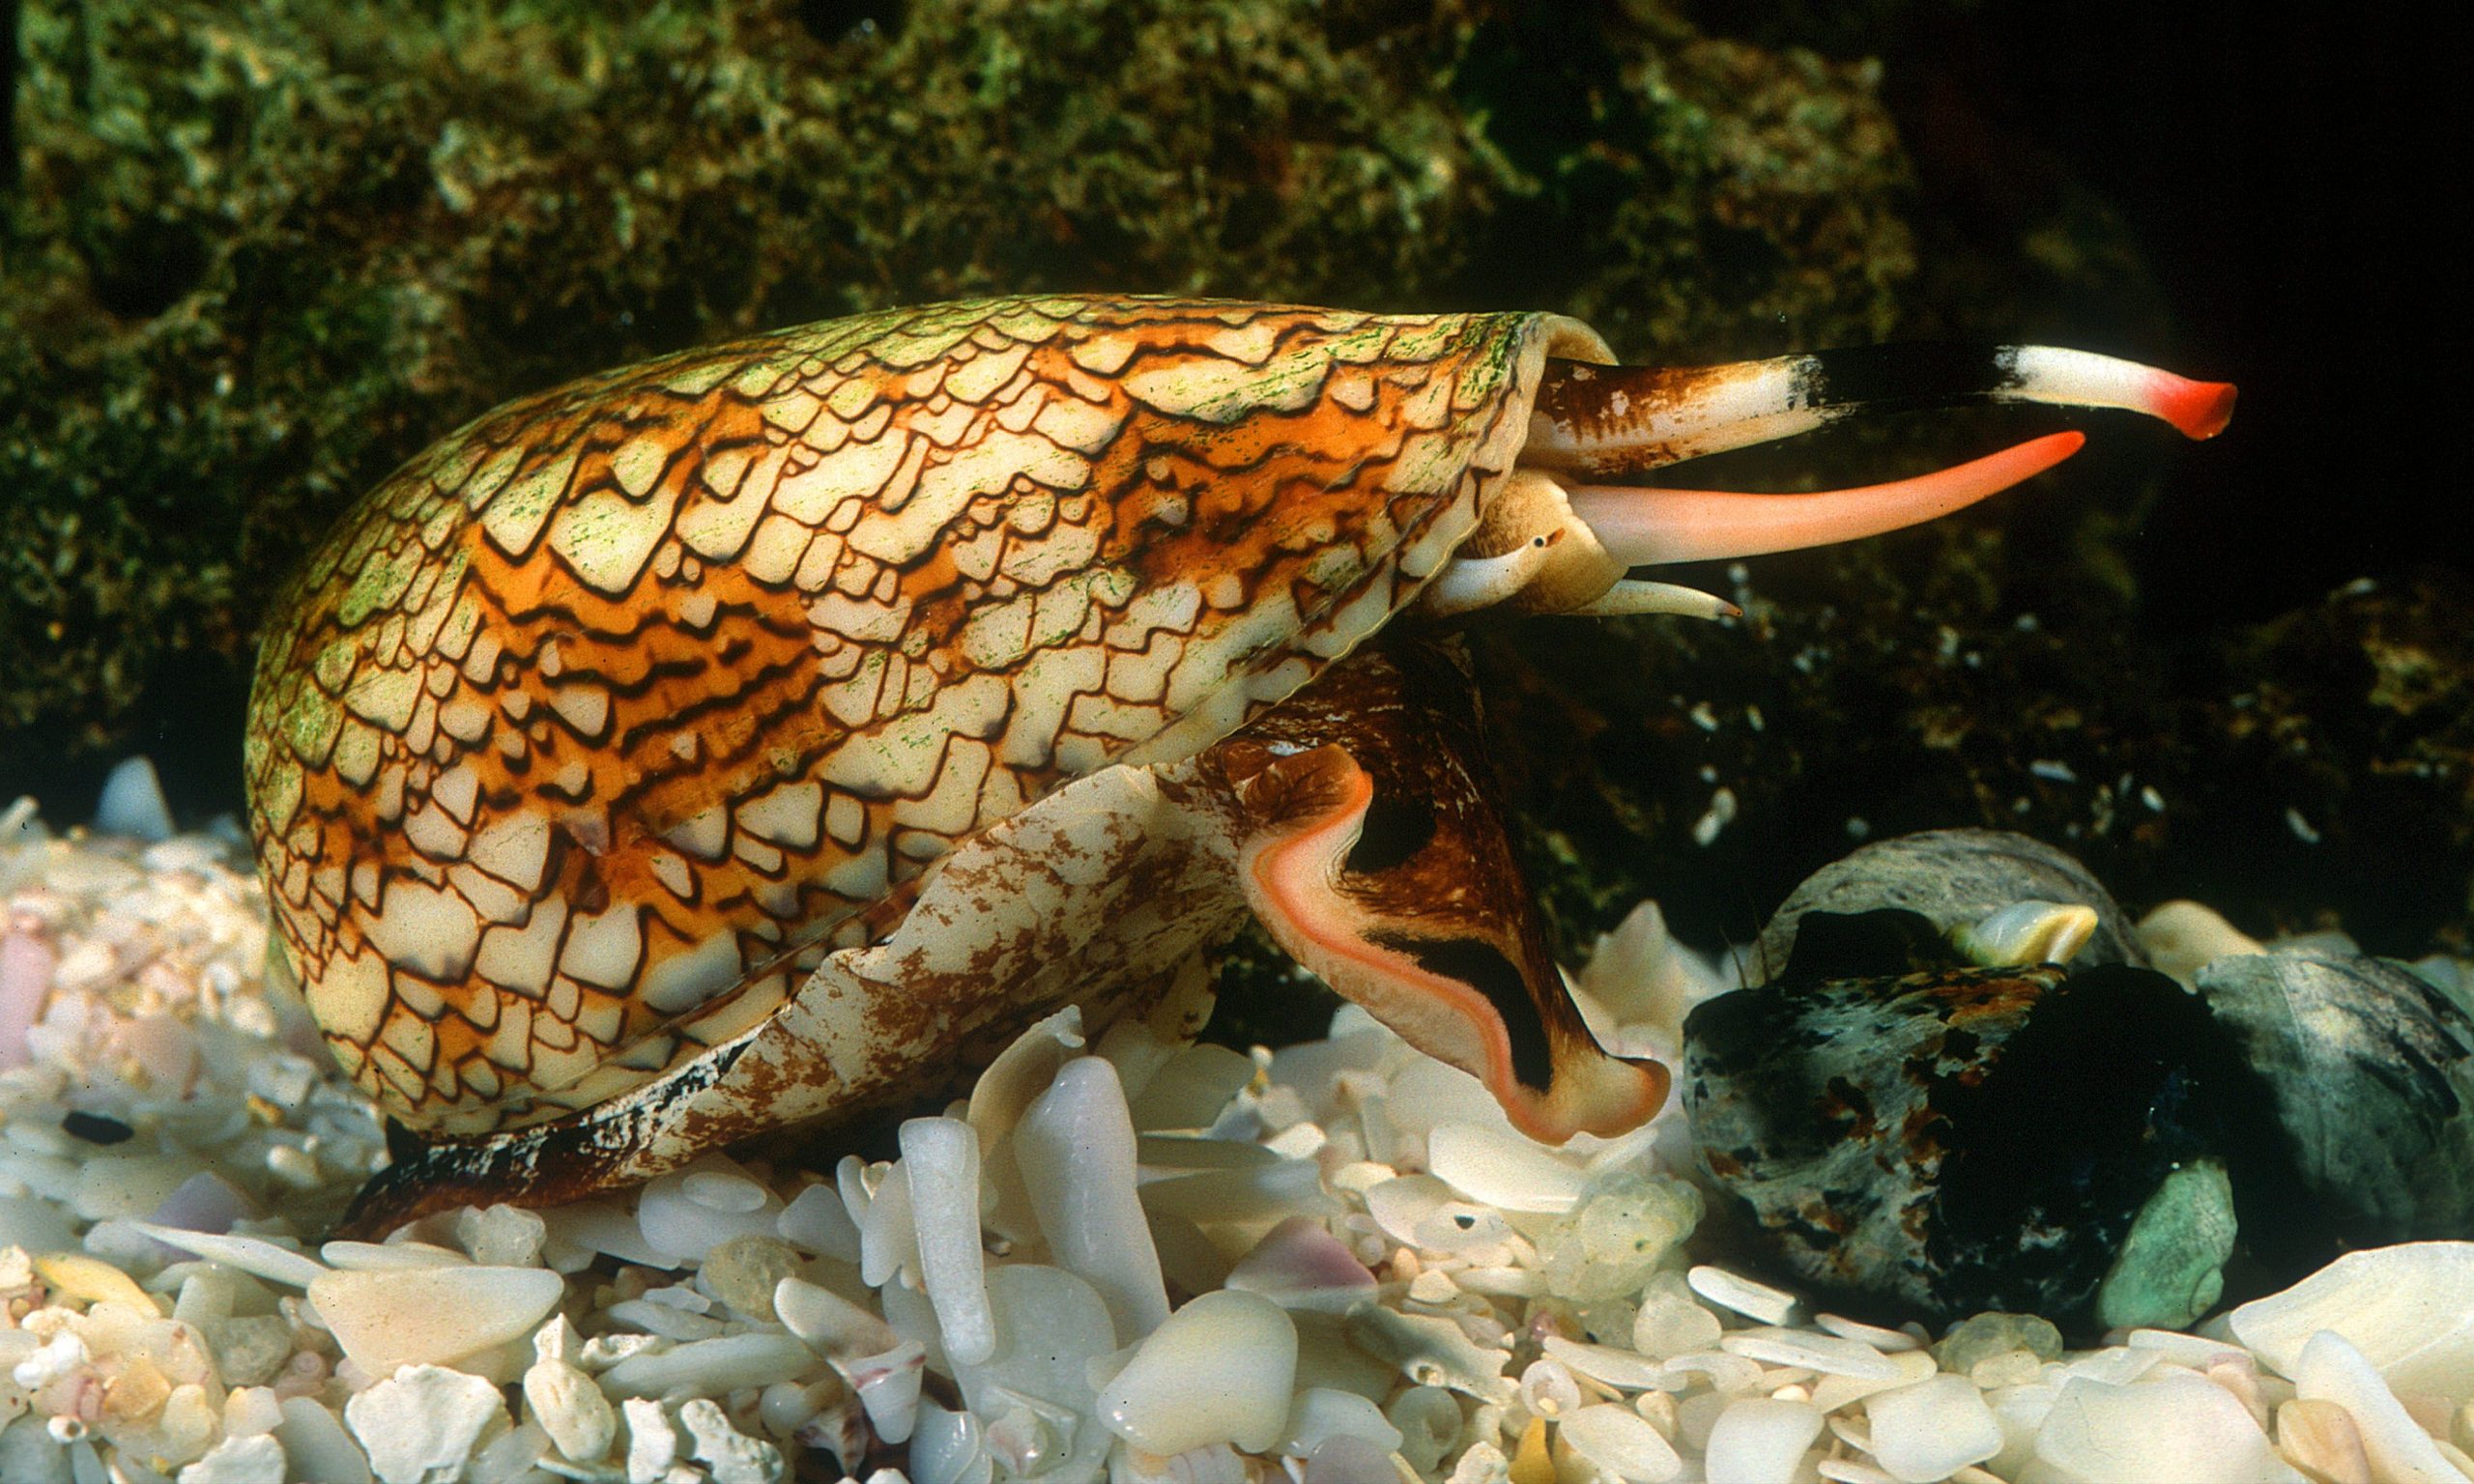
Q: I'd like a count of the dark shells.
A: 3